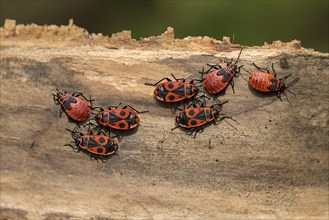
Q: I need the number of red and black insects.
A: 7